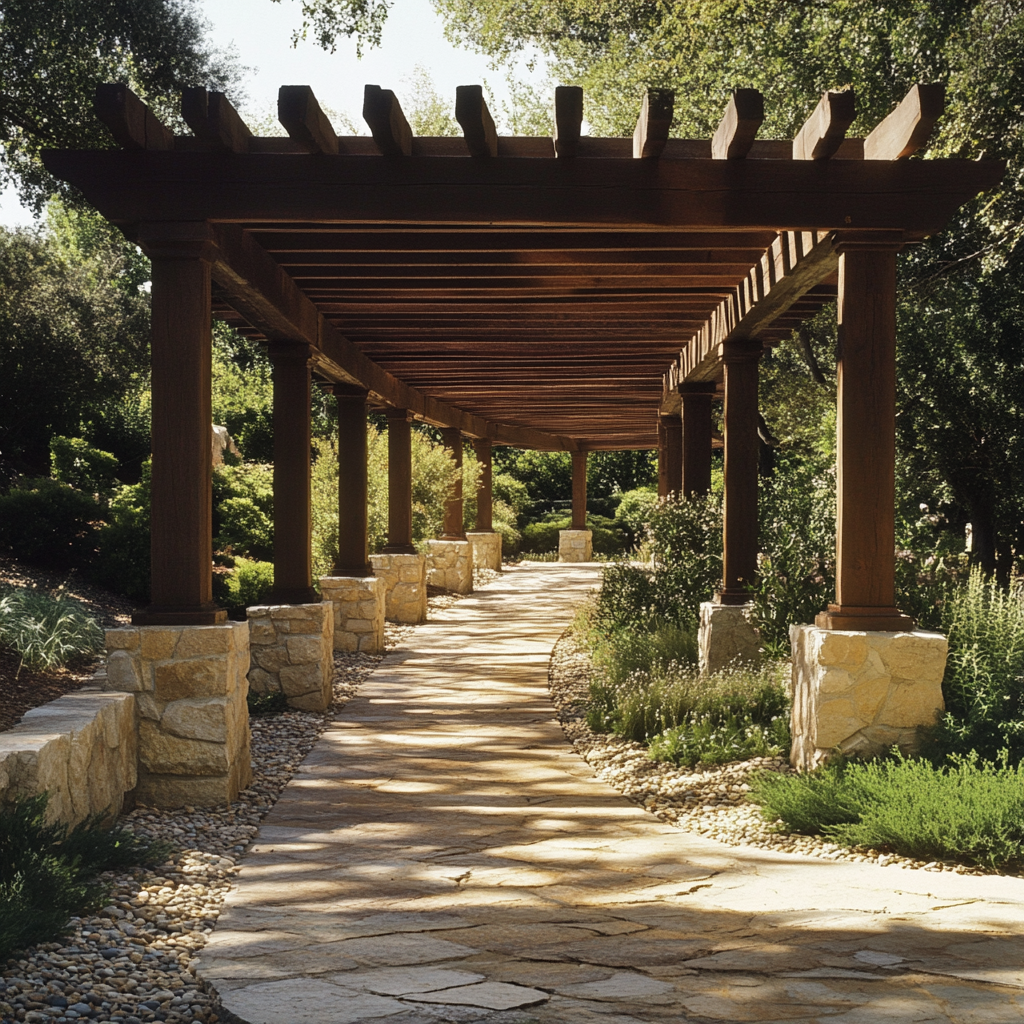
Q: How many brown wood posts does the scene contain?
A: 11